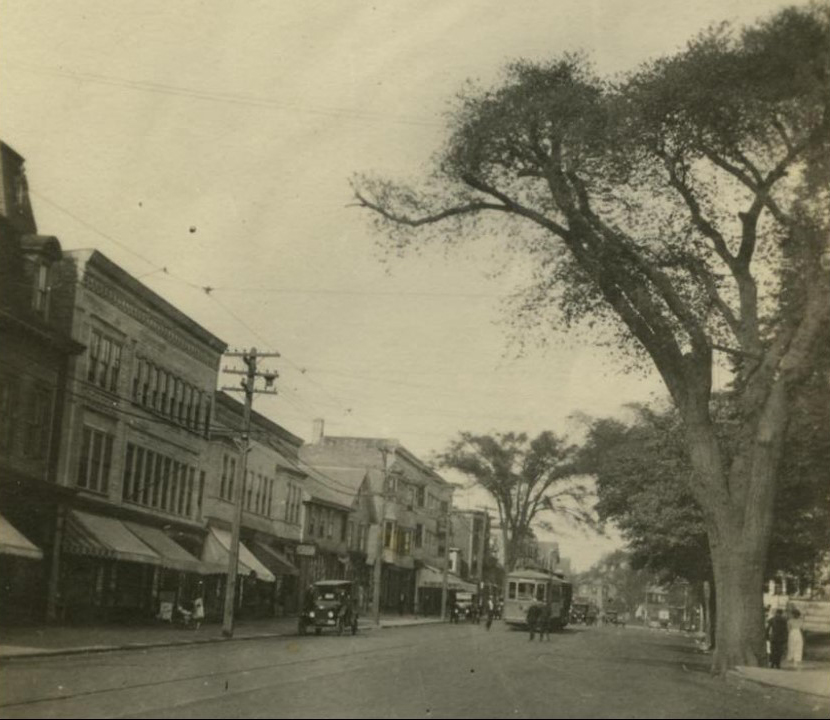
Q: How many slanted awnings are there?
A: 6